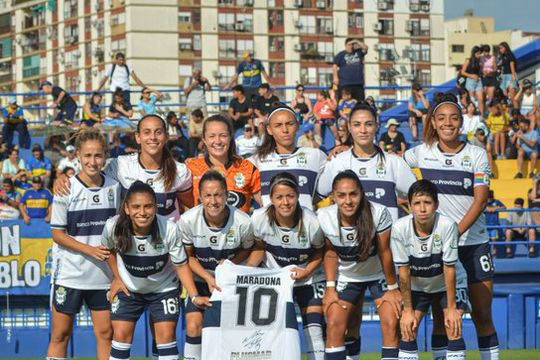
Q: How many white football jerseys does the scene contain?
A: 11